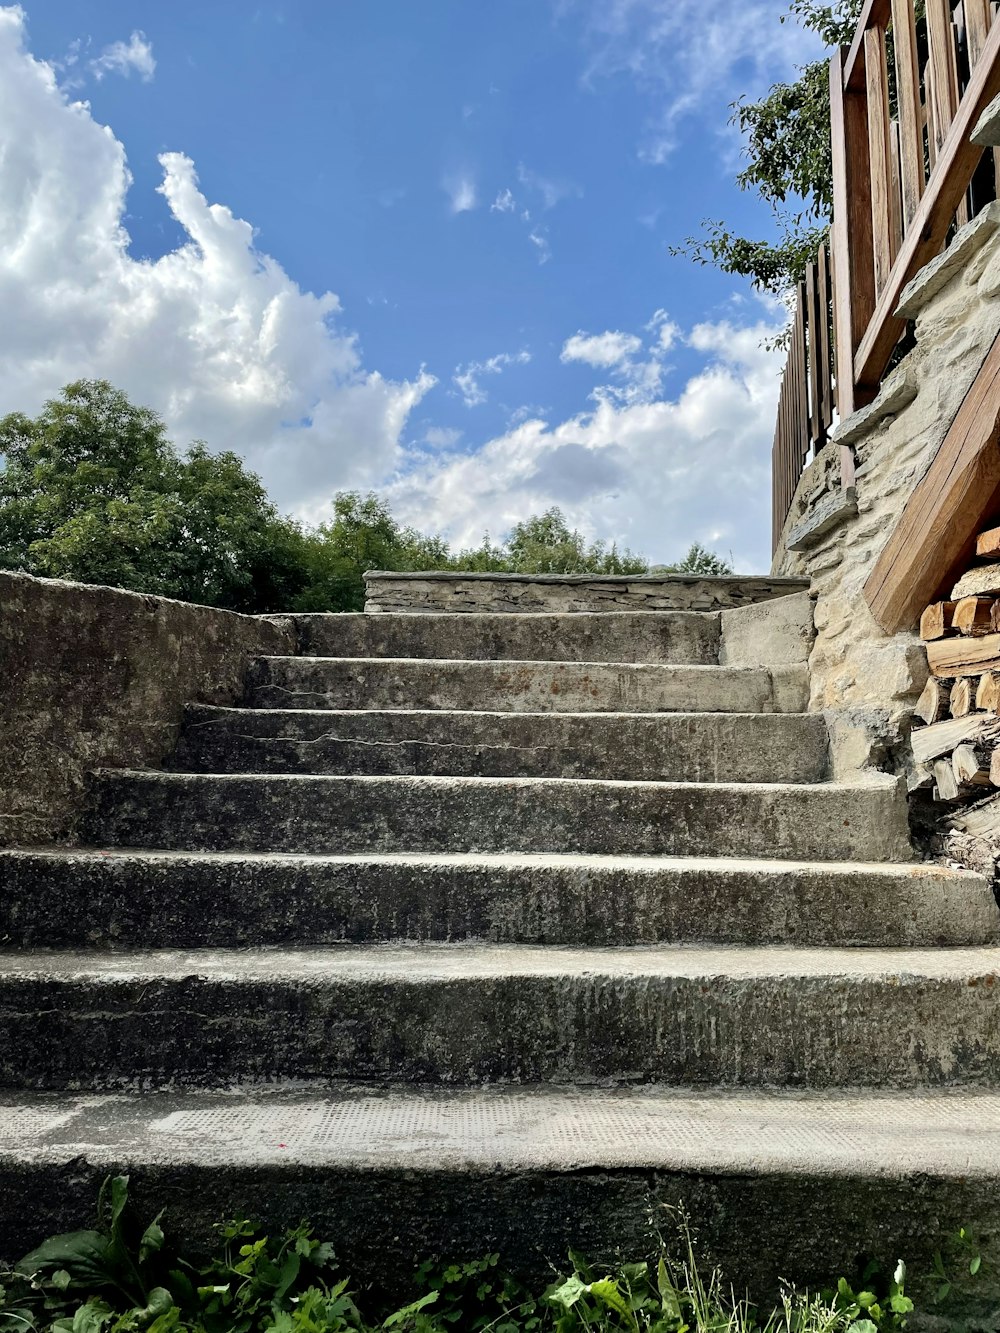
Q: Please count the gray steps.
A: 7